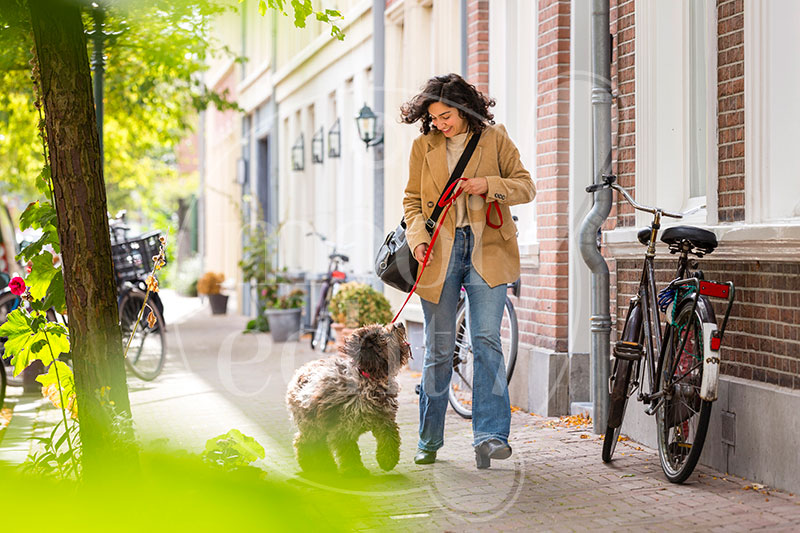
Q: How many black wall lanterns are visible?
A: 4